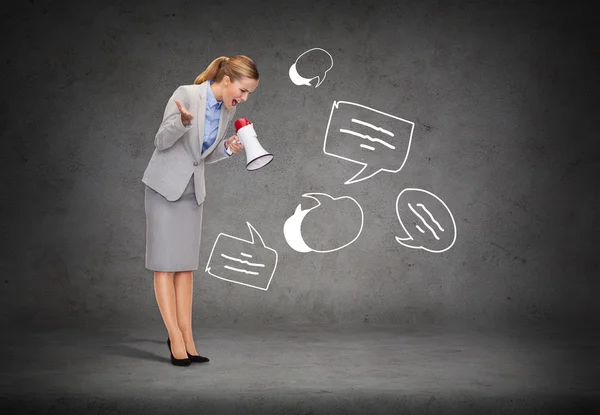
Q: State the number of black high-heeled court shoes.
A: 2